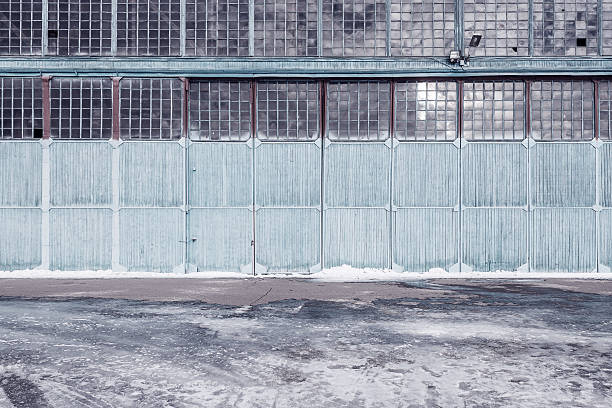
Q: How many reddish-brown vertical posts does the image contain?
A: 9